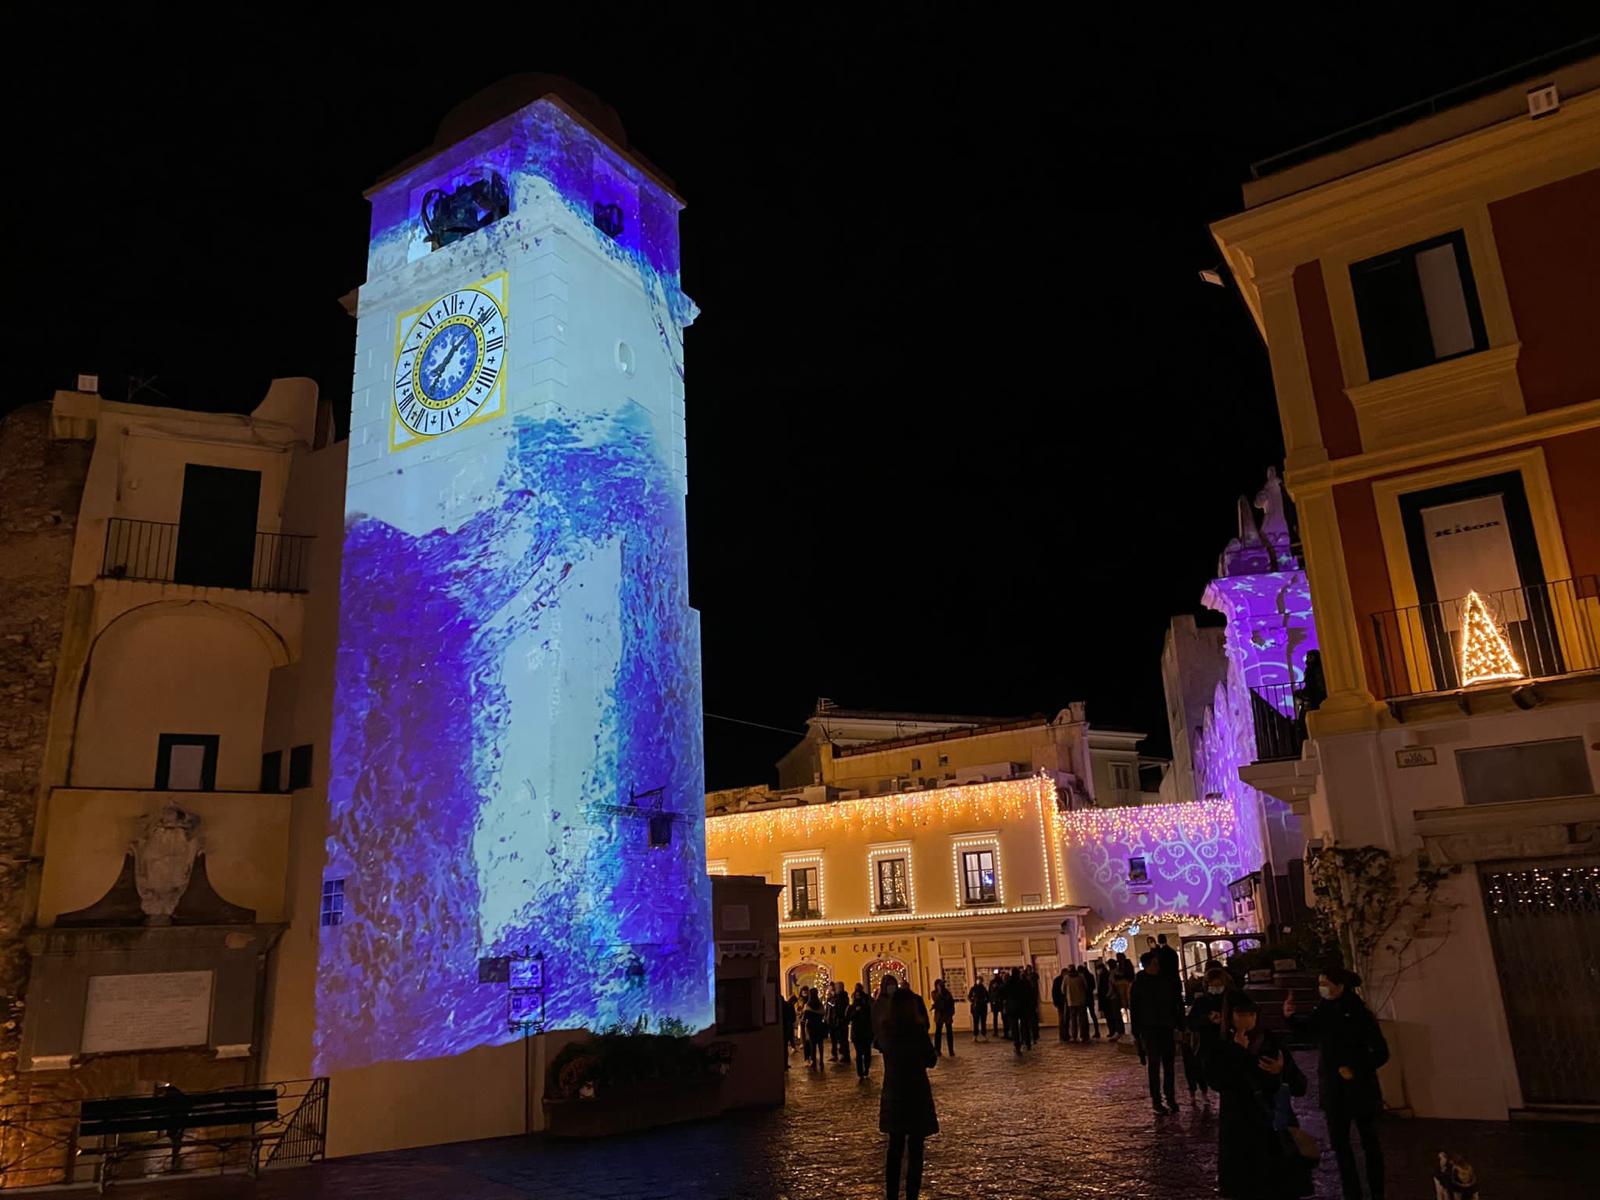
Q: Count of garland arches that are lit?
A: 1